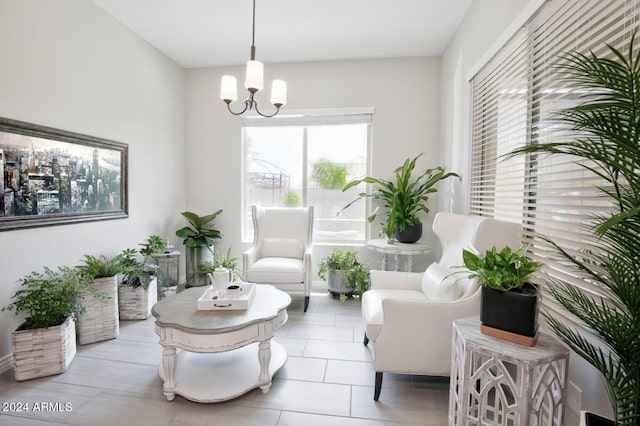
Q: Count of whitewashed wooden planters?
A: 3